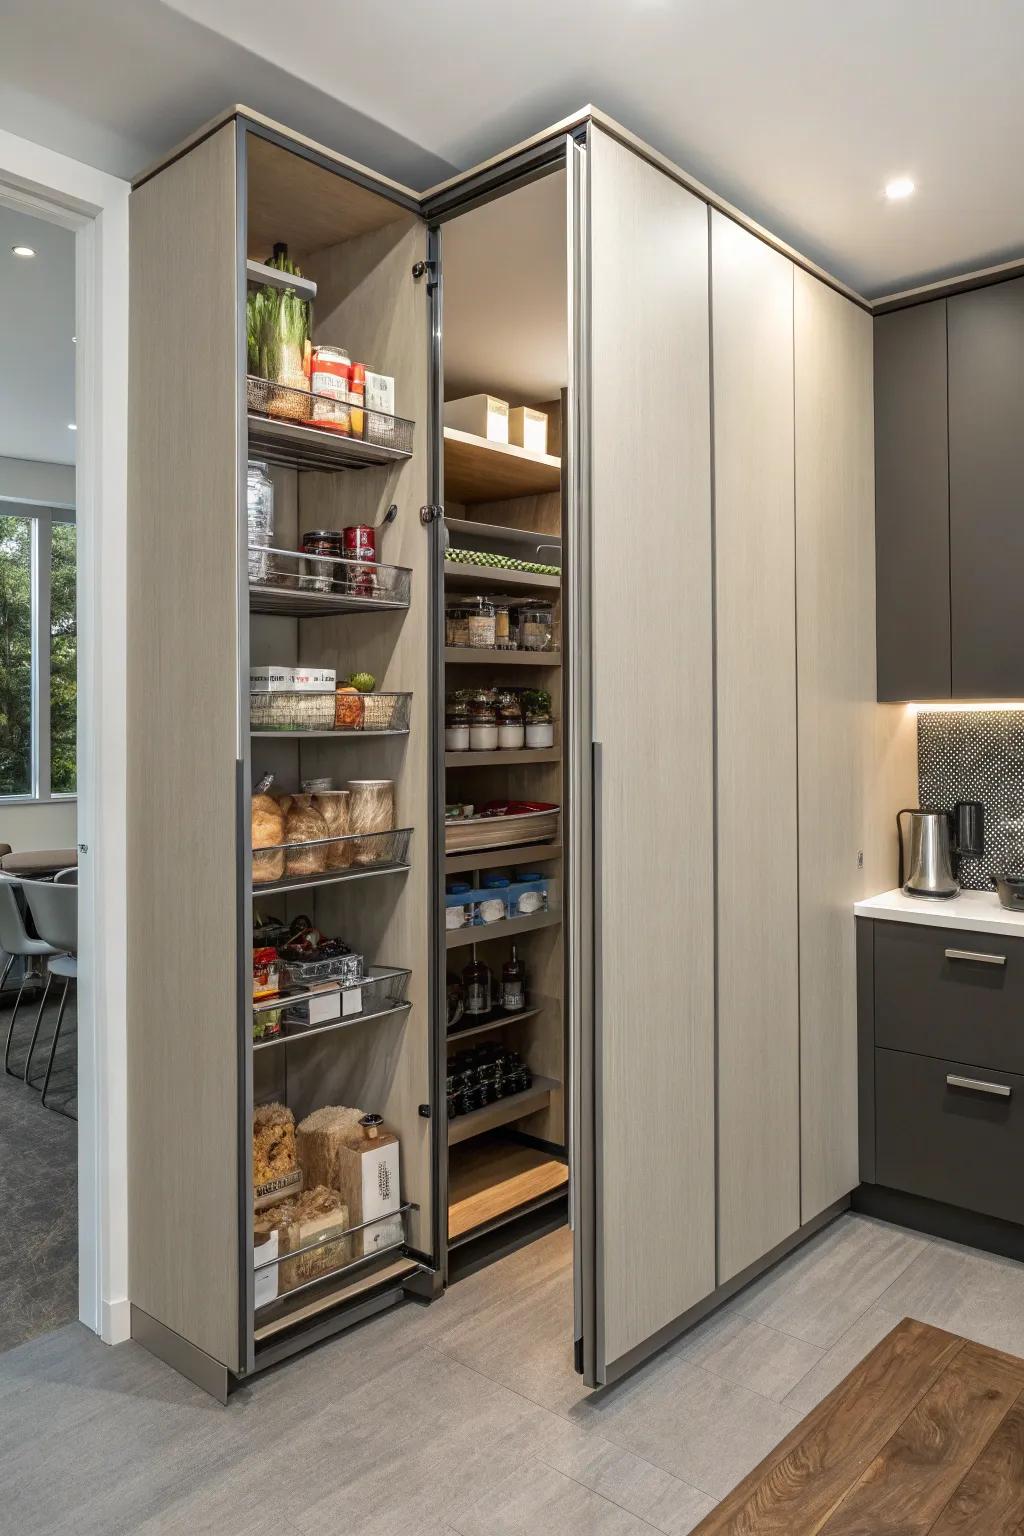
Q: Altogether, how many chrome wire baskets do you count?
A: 6